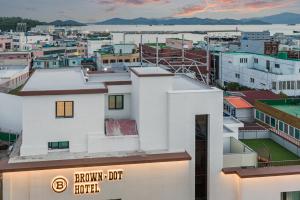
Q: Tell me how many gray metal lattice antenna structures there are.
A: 1